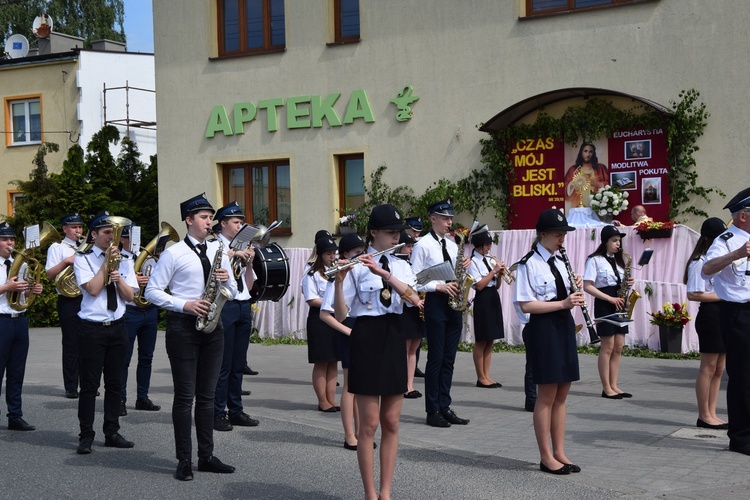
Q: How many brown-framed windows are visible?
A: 5